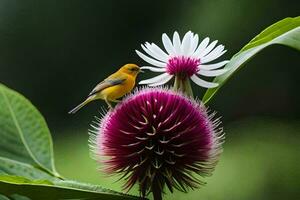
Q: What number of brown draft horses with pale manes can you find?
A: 0